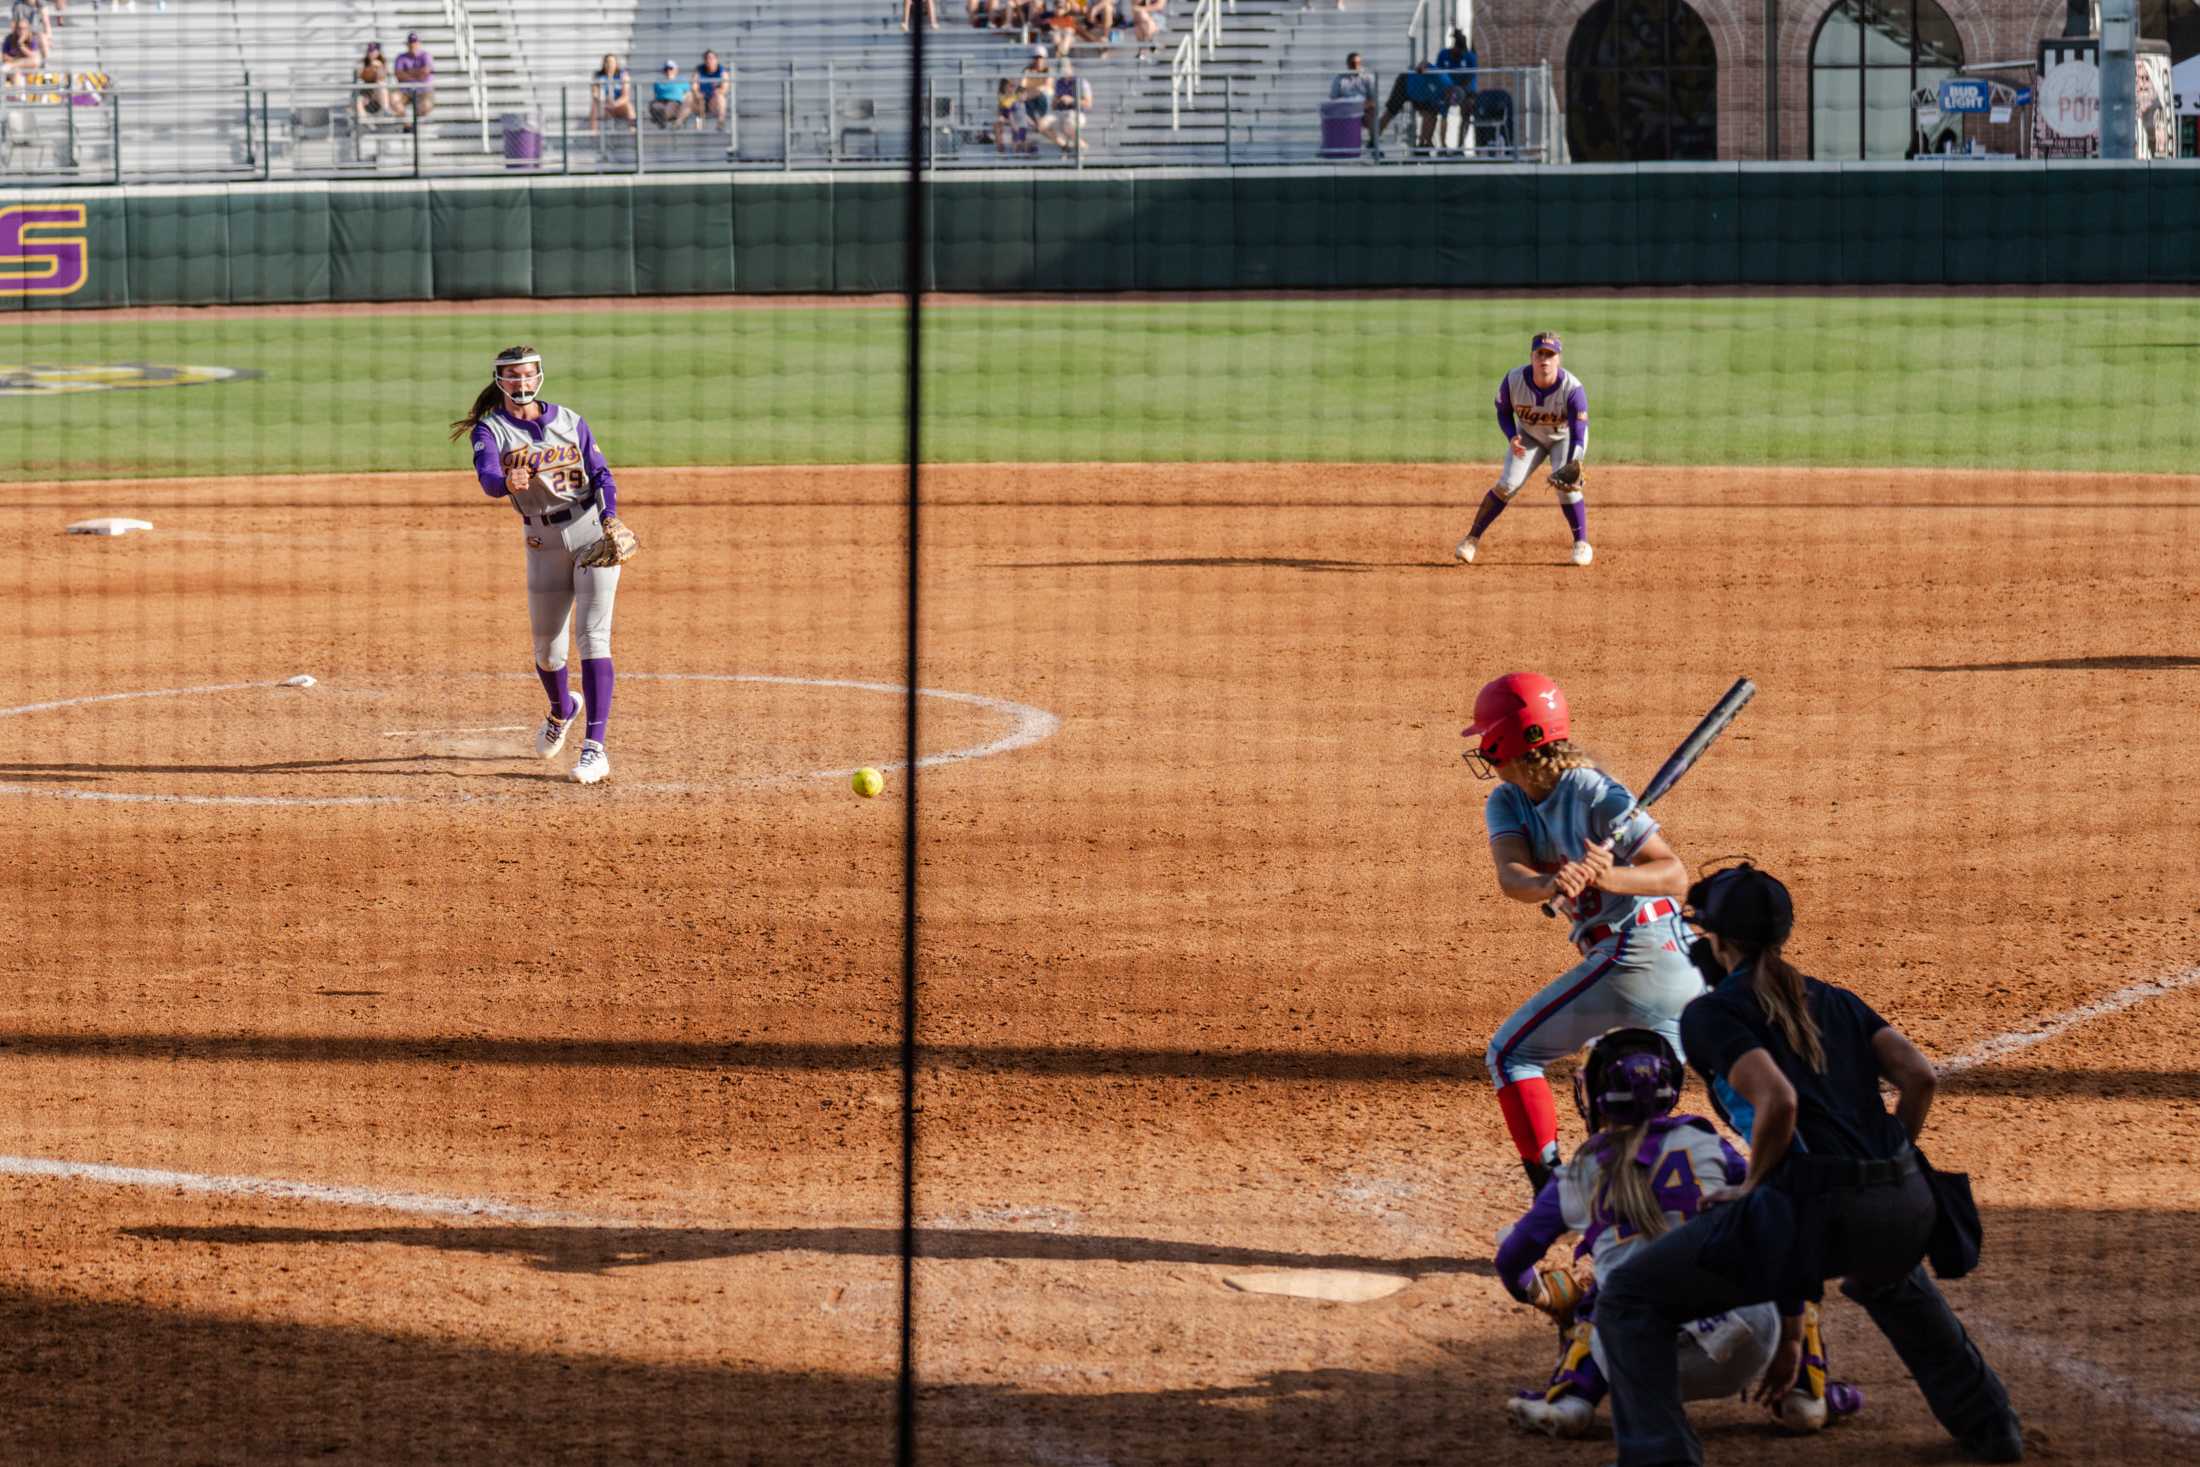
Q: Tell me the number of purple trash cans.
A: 2